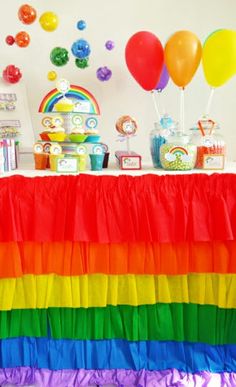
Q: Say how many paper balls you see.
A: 12